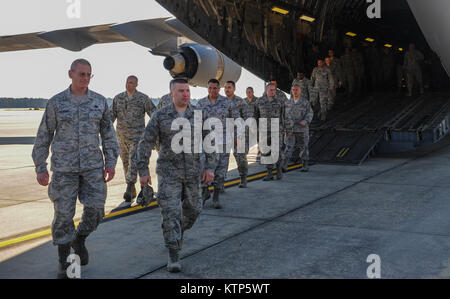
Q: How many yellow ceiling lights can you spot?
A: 6